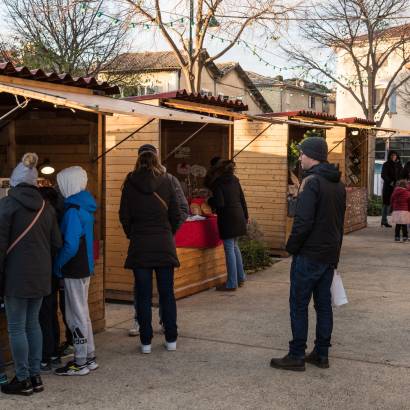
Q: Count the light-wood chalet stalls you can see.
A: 4